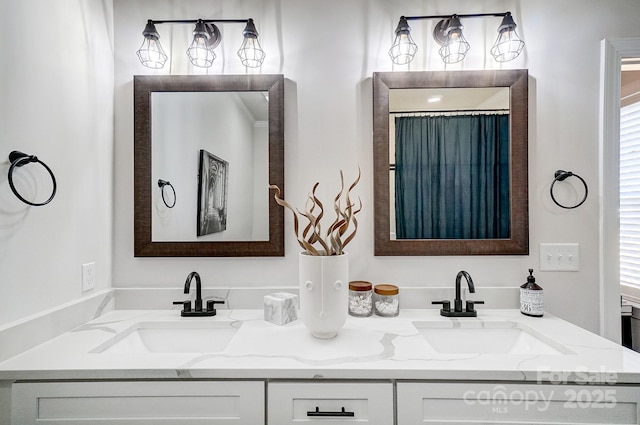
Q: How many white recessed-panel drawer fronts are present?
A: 3